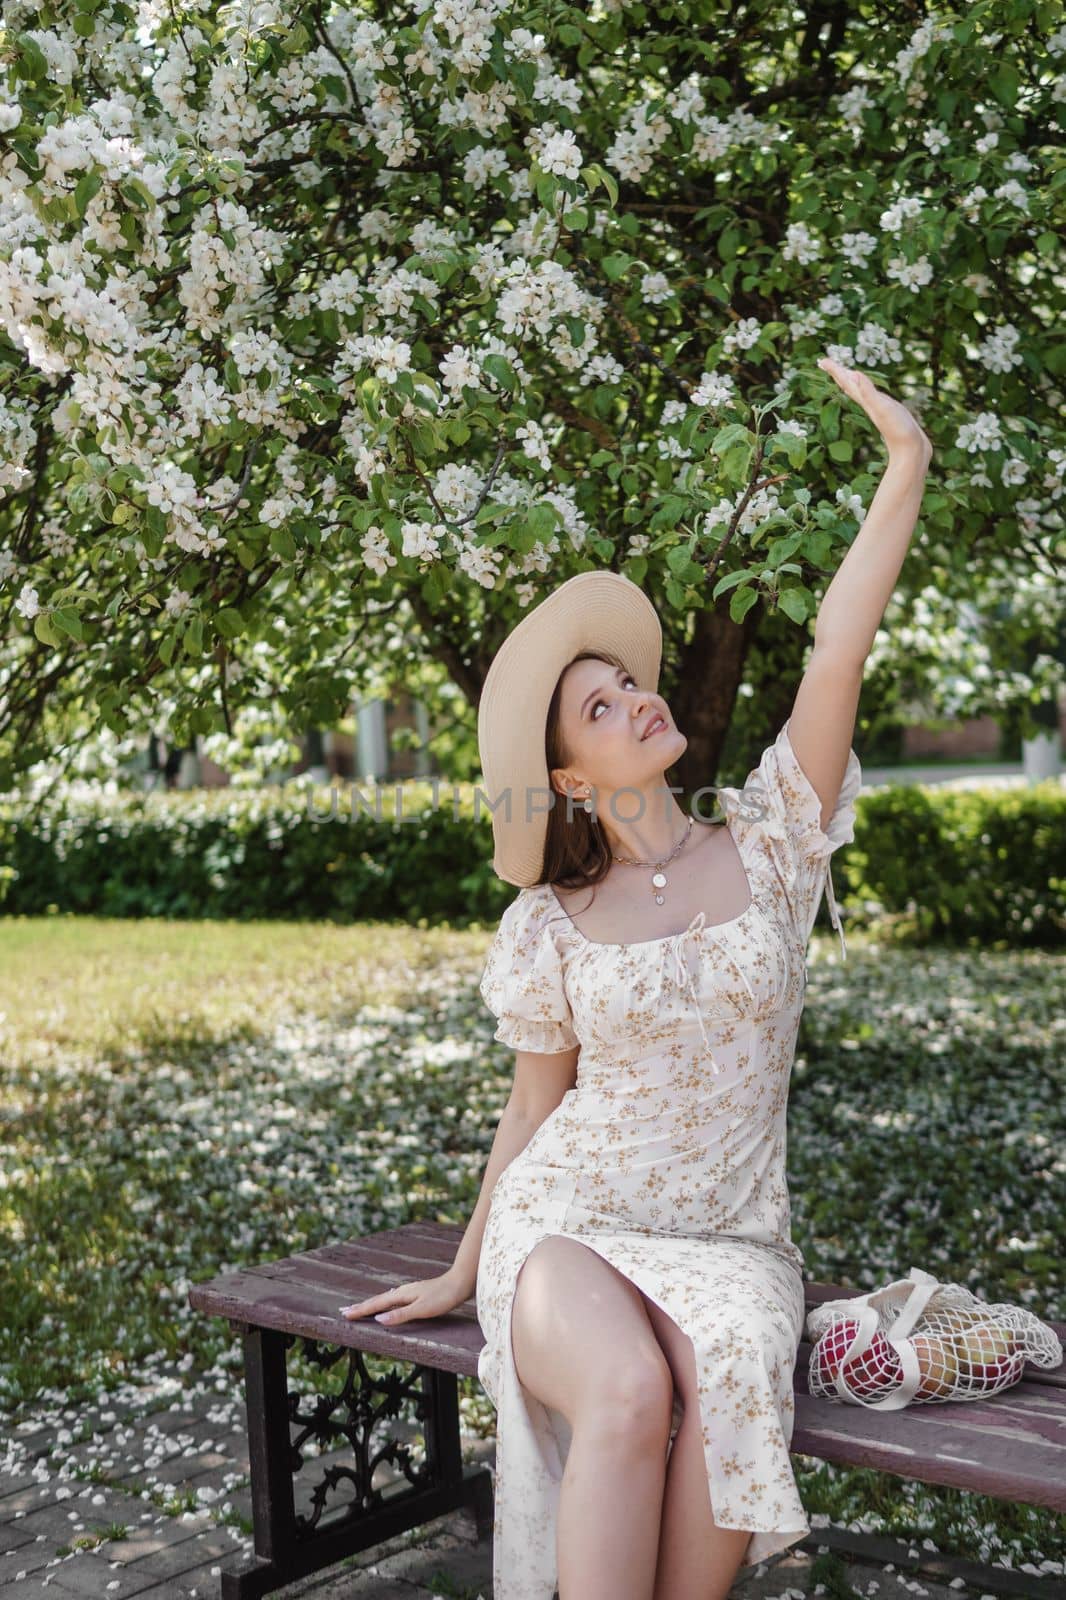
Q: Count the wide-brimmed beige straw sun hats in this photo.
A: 1